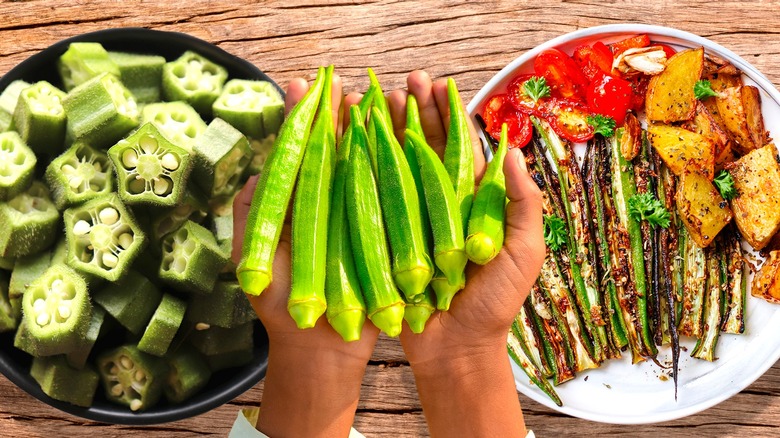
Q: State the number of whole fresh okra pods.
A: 10